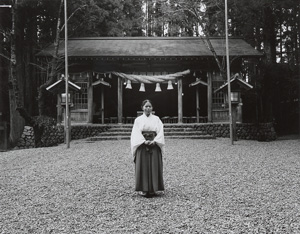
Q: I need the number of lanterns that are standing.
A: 2